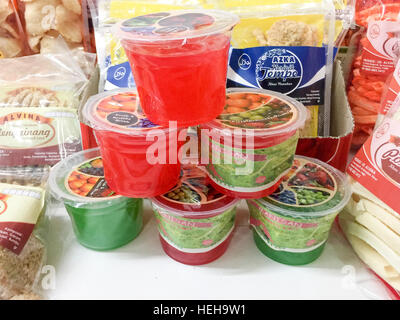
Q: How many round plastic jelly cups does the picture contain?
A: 6